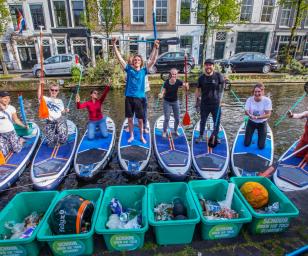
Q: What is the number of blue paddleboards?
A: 8